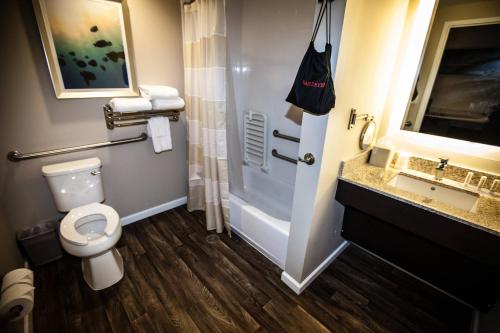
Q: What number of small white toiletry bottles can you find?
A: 3